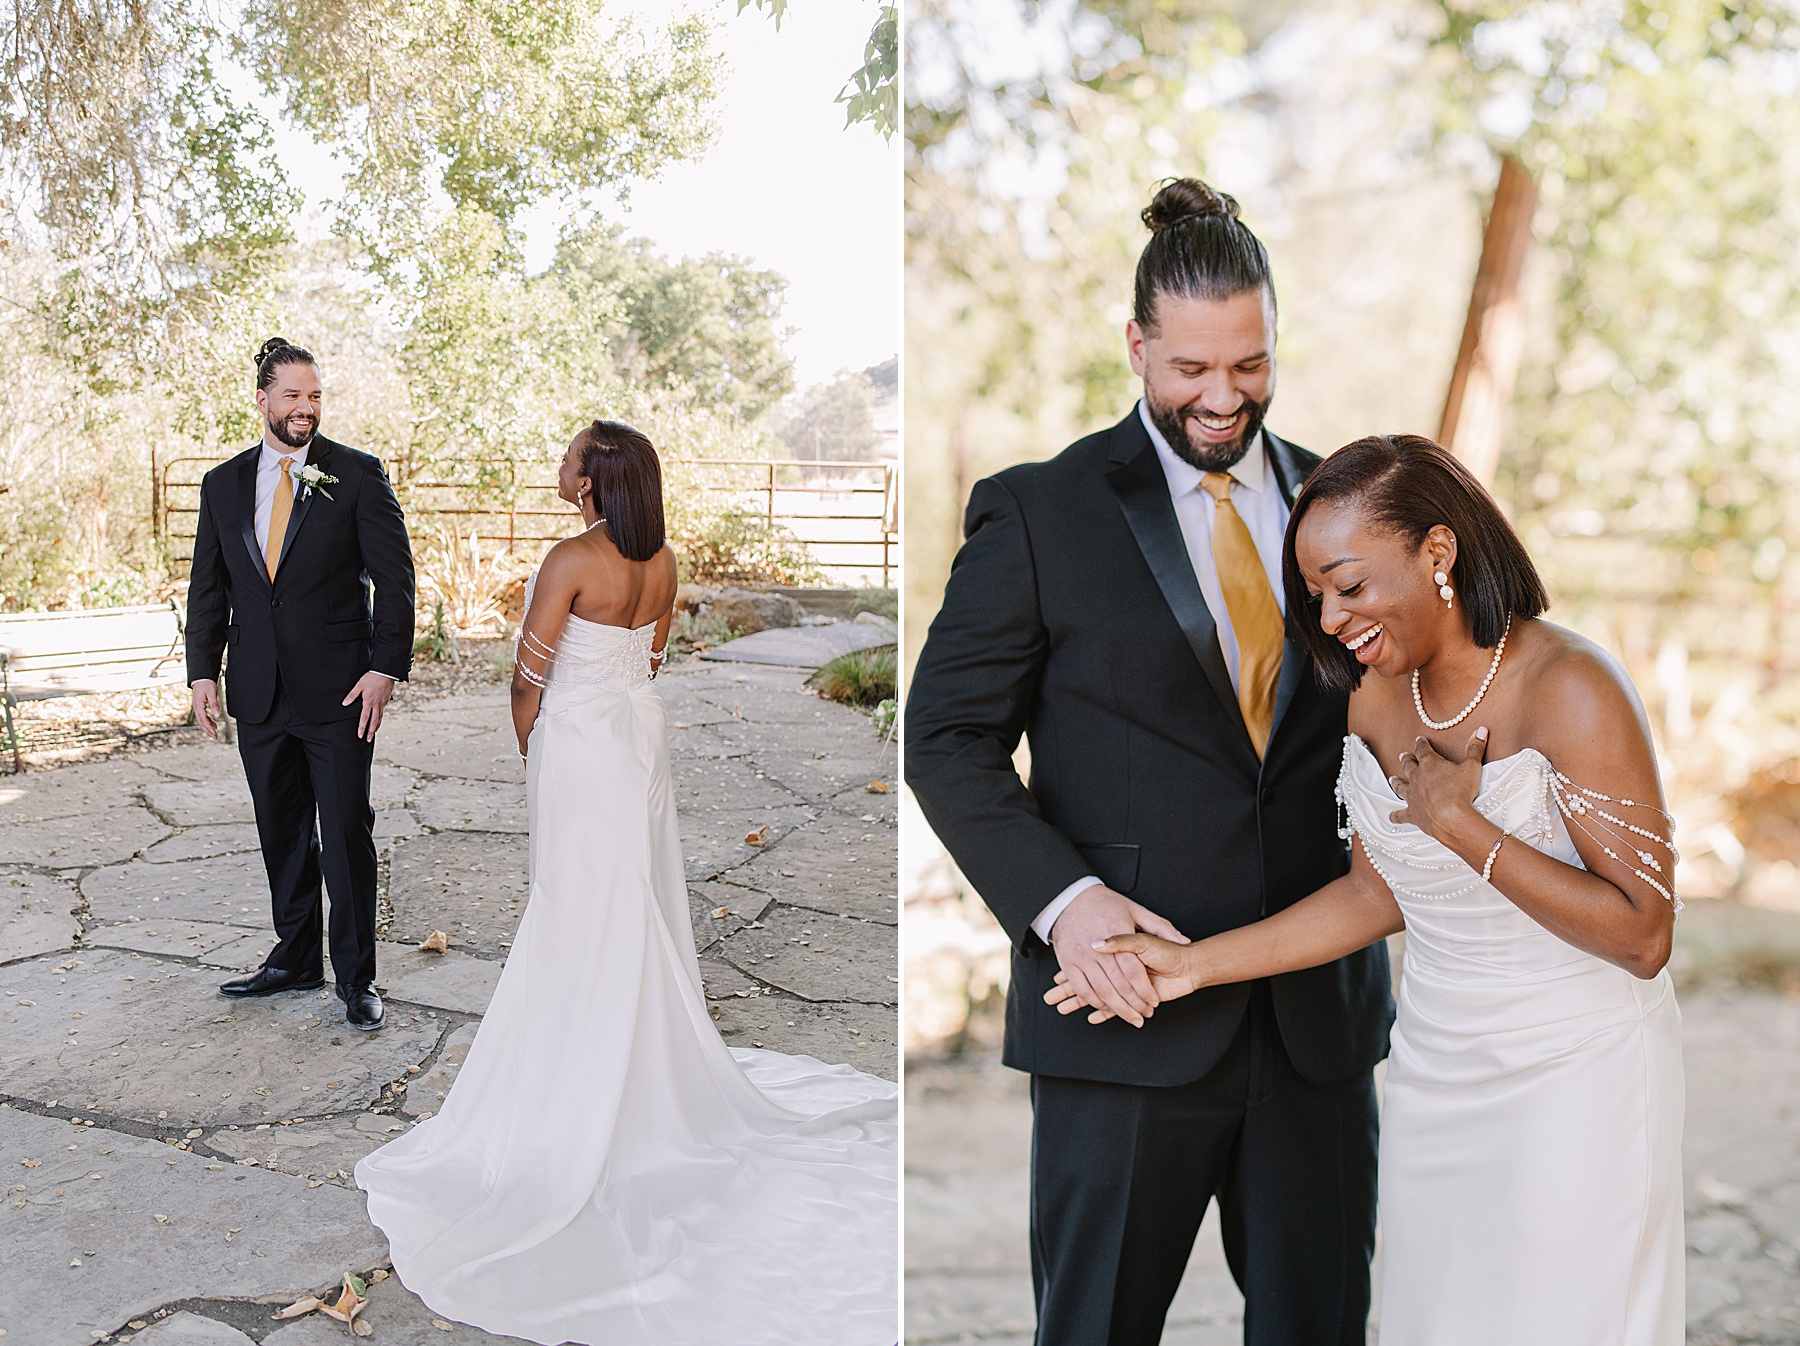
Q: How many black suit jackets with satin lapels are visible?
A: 2